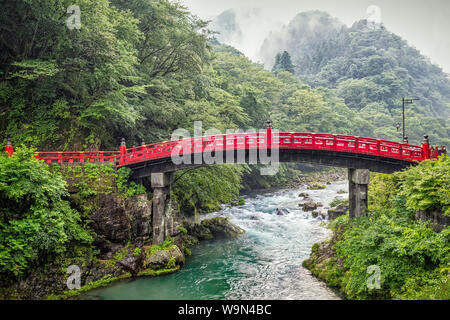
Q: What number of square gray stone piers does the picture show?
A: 2